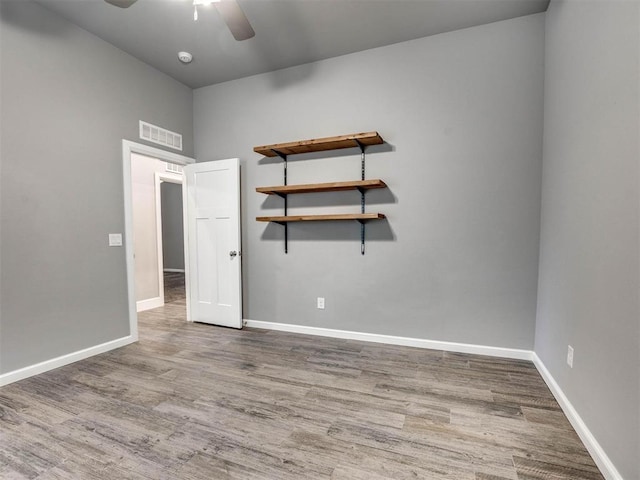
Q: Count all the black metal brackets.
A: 6